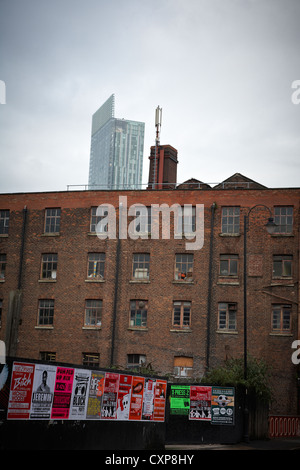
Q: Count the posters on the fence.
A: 13